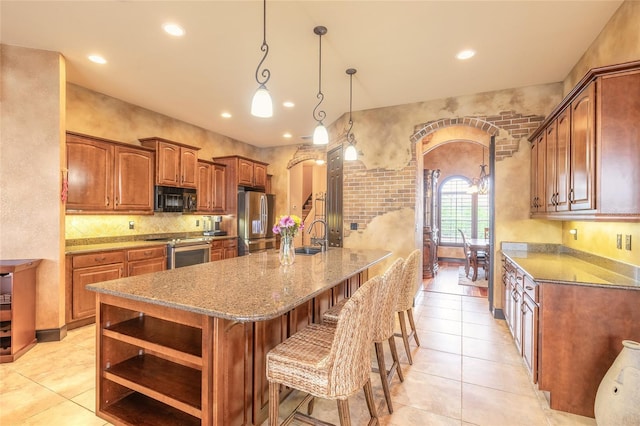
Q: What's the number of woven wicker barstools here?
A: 3